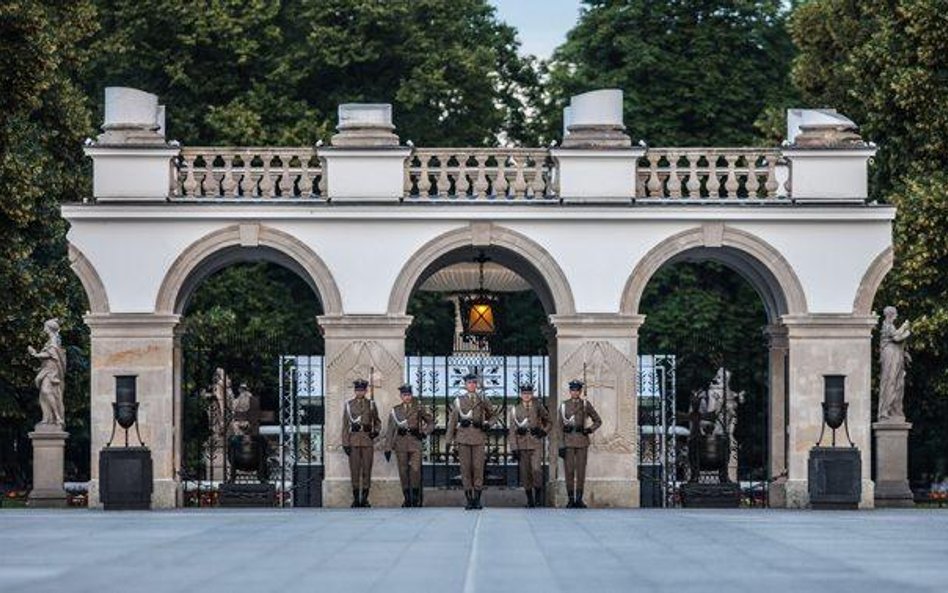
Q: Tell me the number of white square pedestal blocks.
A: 4